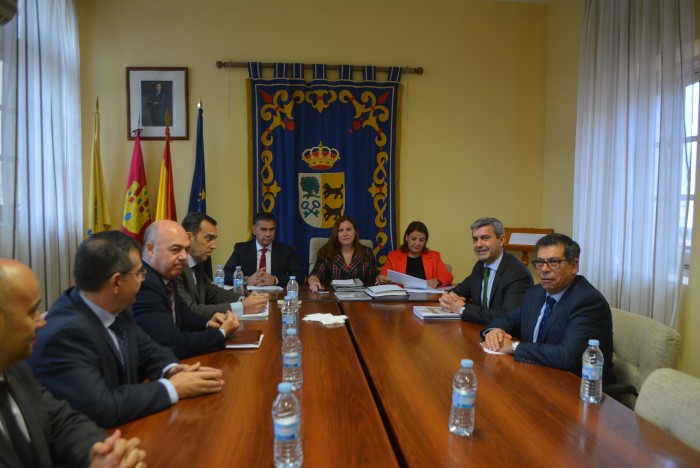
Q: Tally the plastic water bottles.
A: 8